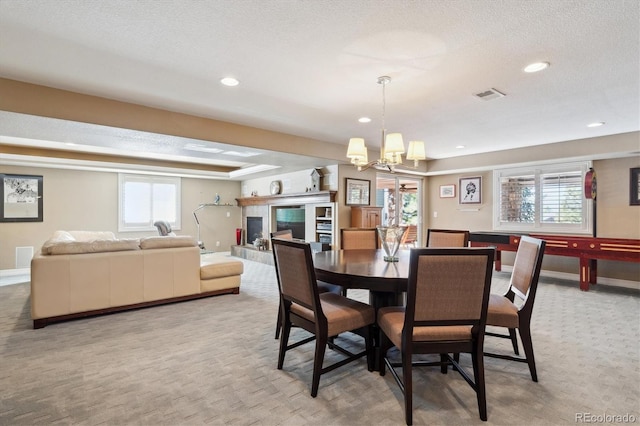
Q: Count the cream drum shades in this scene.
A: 5